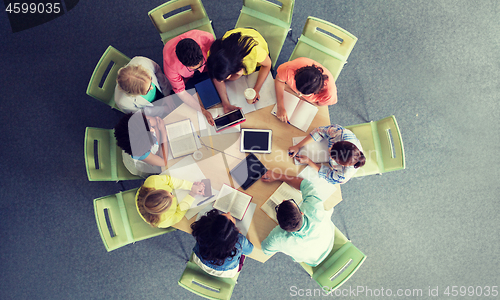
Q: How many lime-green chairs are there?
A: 9